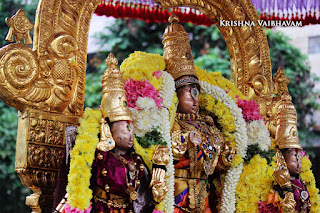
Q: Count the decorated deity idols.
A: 3